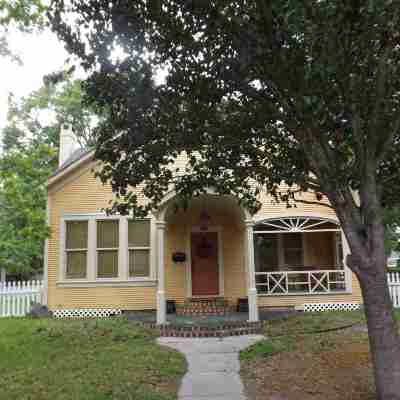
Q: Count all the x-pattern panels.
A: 2